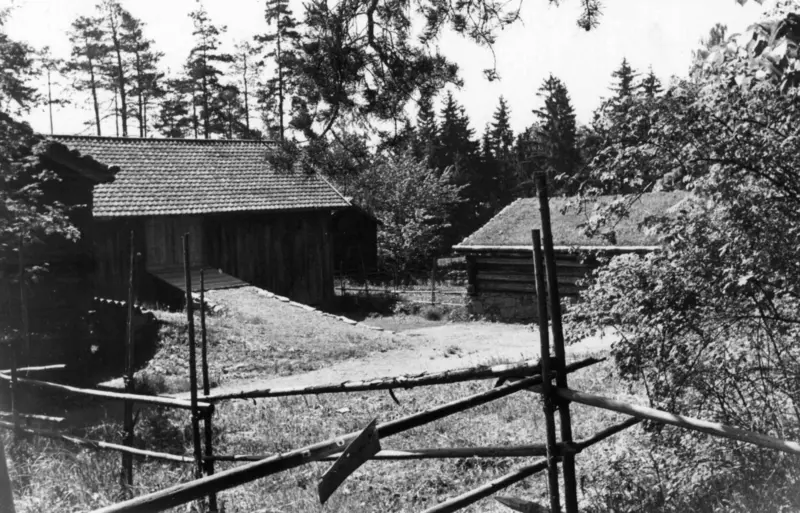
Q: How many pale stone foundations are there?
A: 1